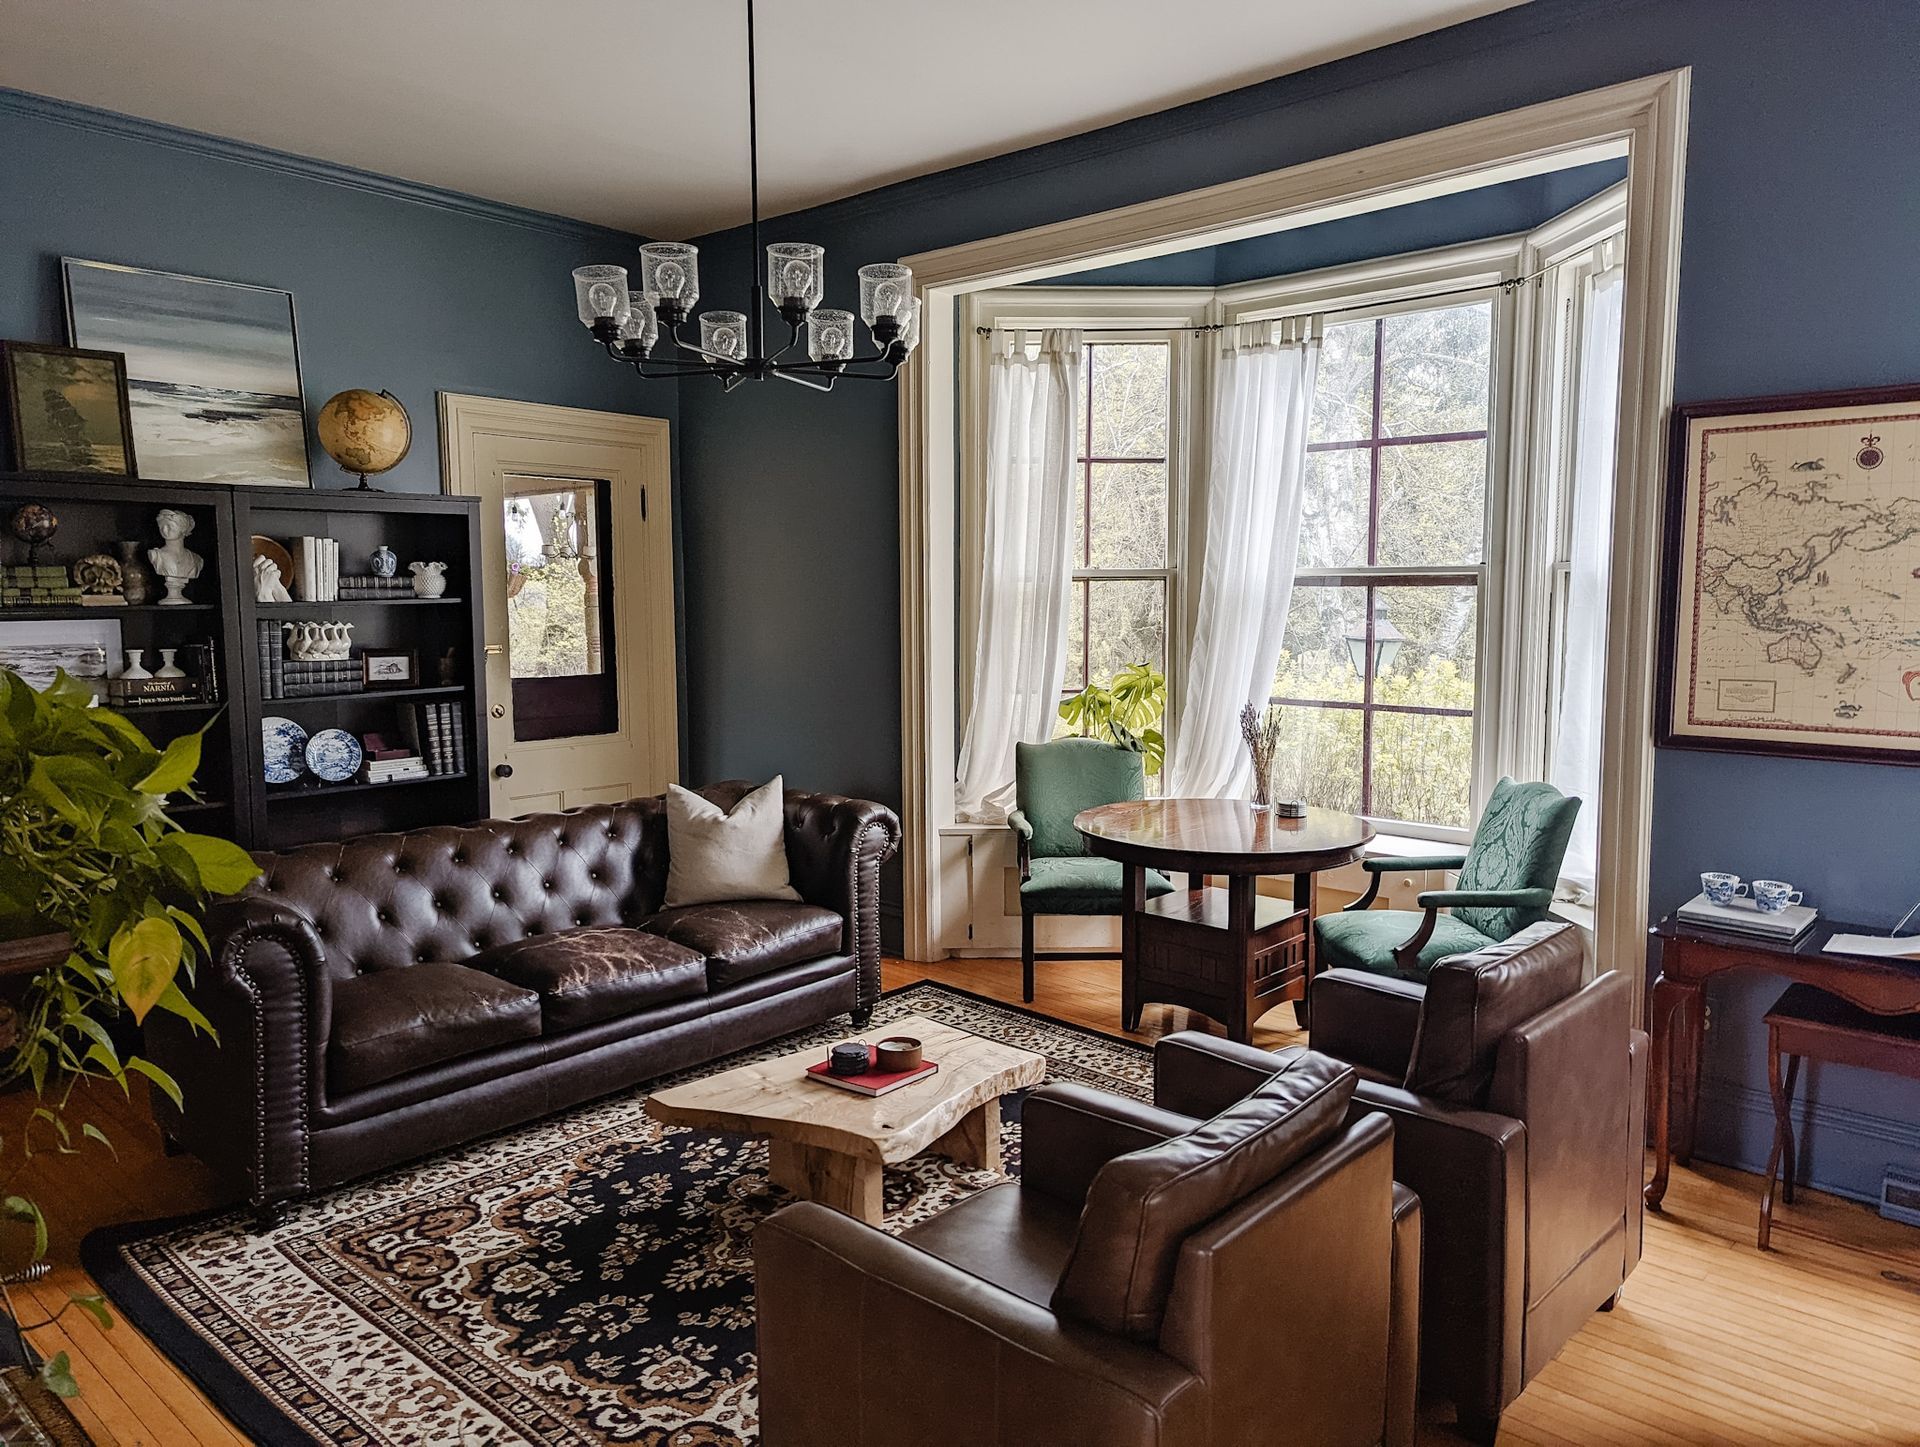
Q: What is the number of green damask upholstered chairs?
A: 2